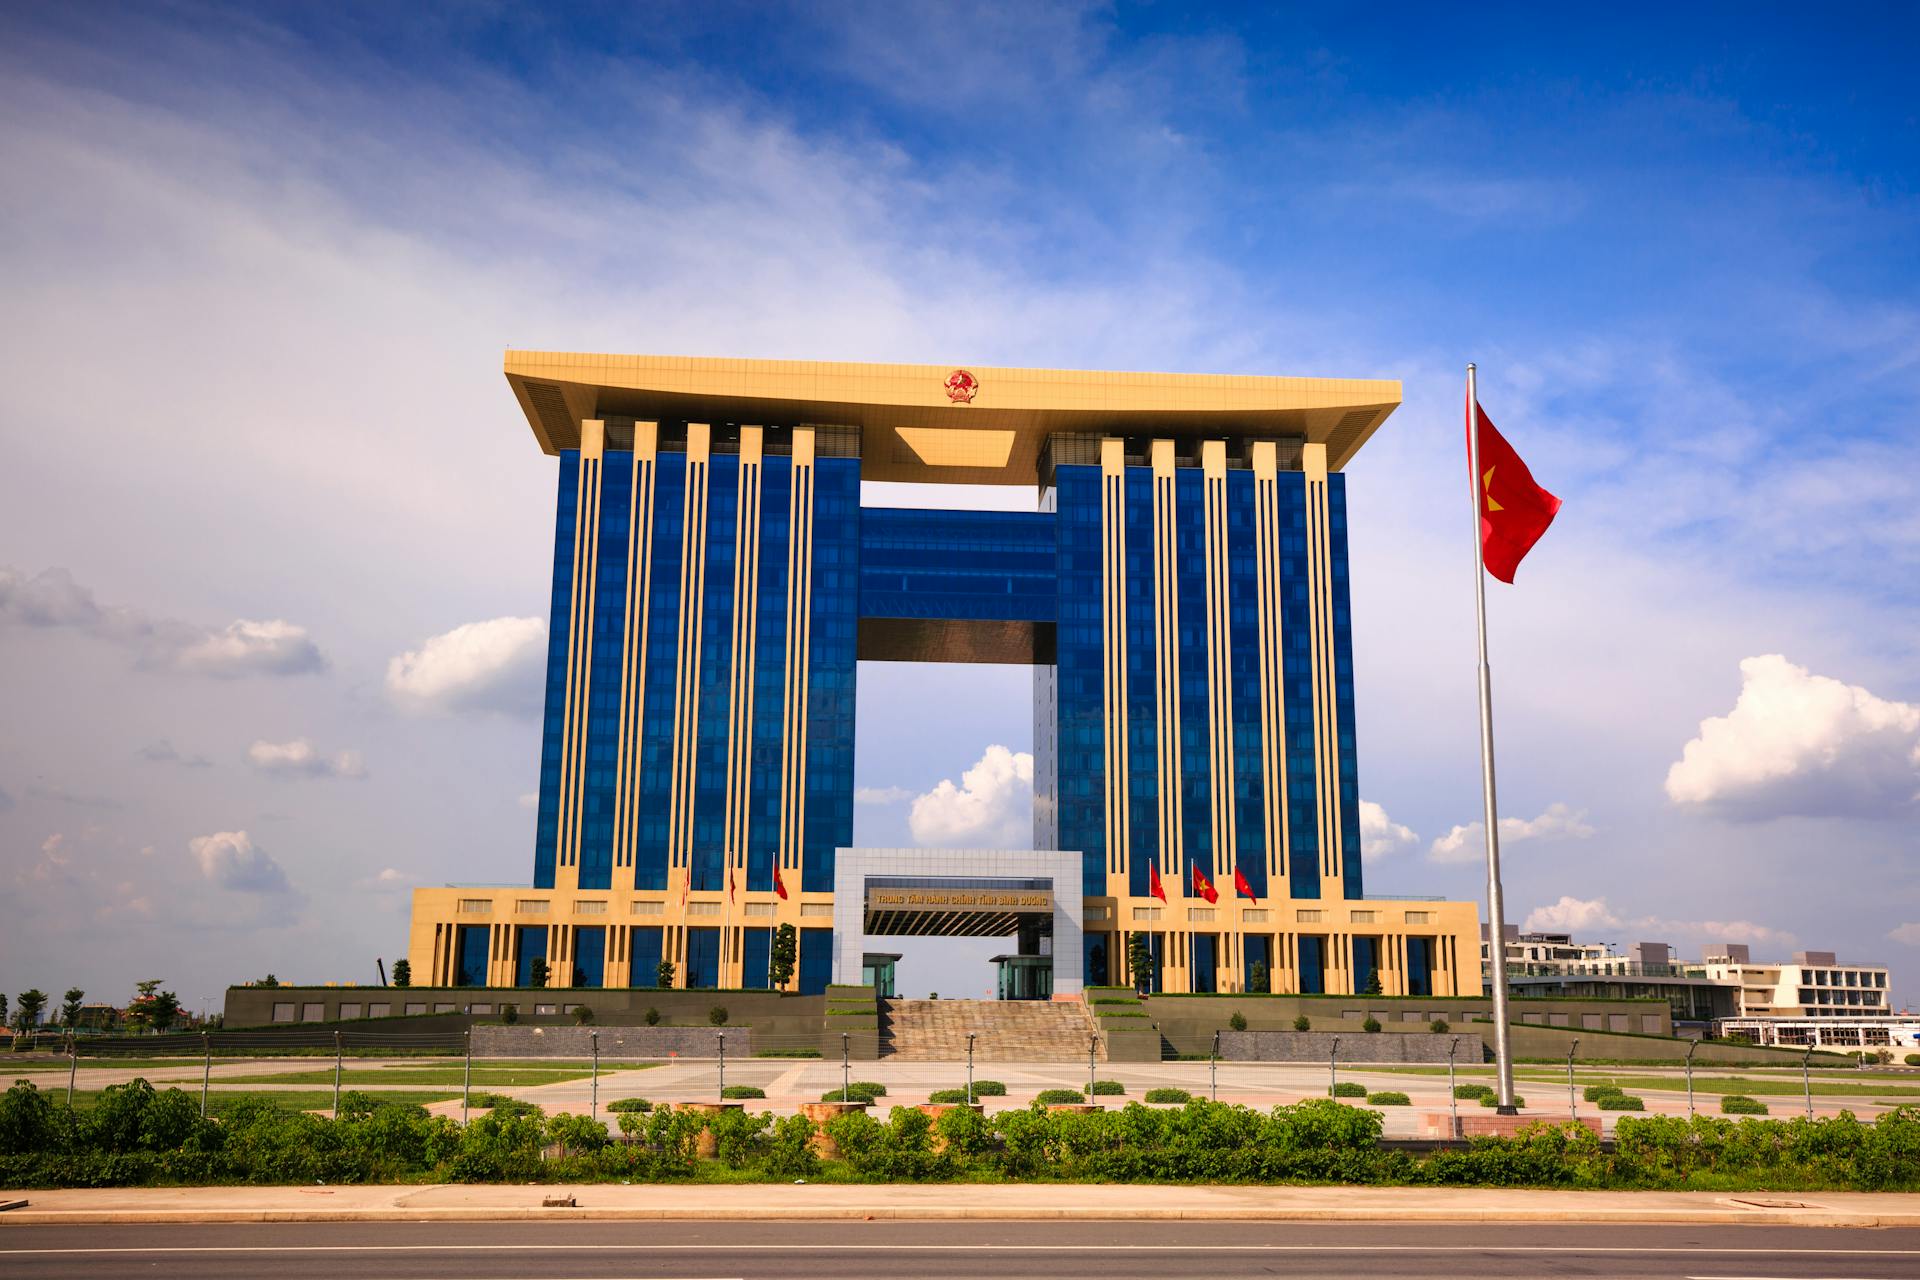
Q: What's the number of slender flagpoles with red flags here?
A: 7